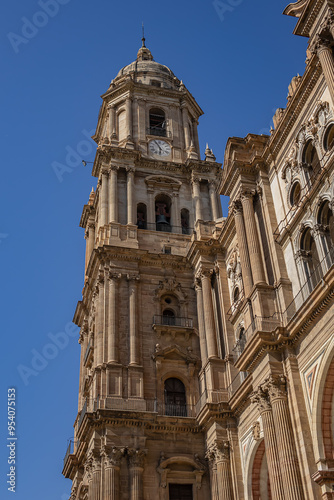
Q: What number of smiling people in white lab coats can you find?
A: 0